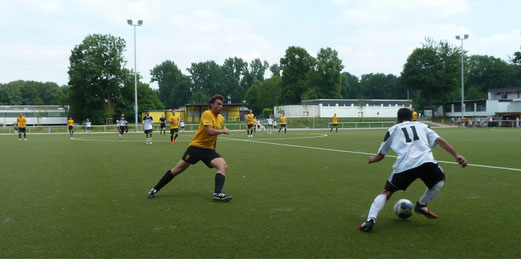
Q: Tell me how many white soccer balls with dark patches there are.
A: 1